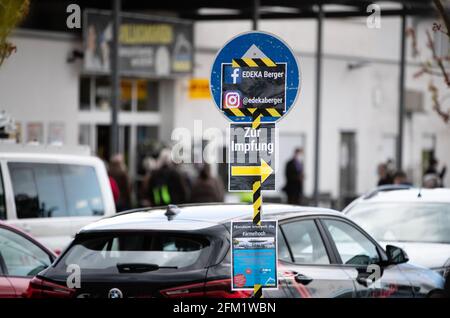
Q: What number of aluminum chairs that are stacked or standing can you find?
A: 0